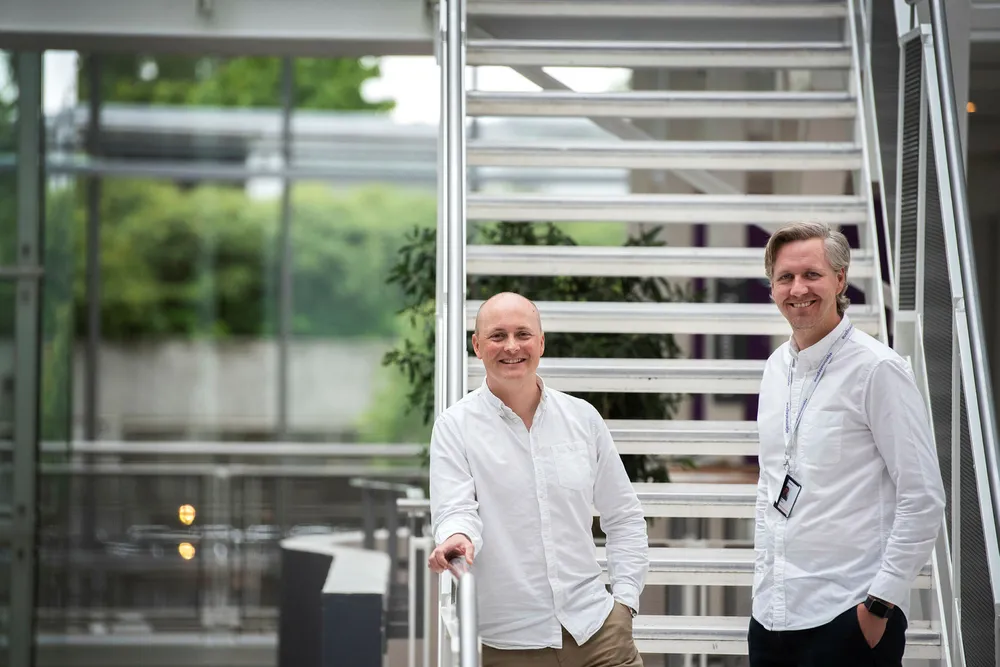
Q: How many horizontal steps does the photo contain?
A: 12